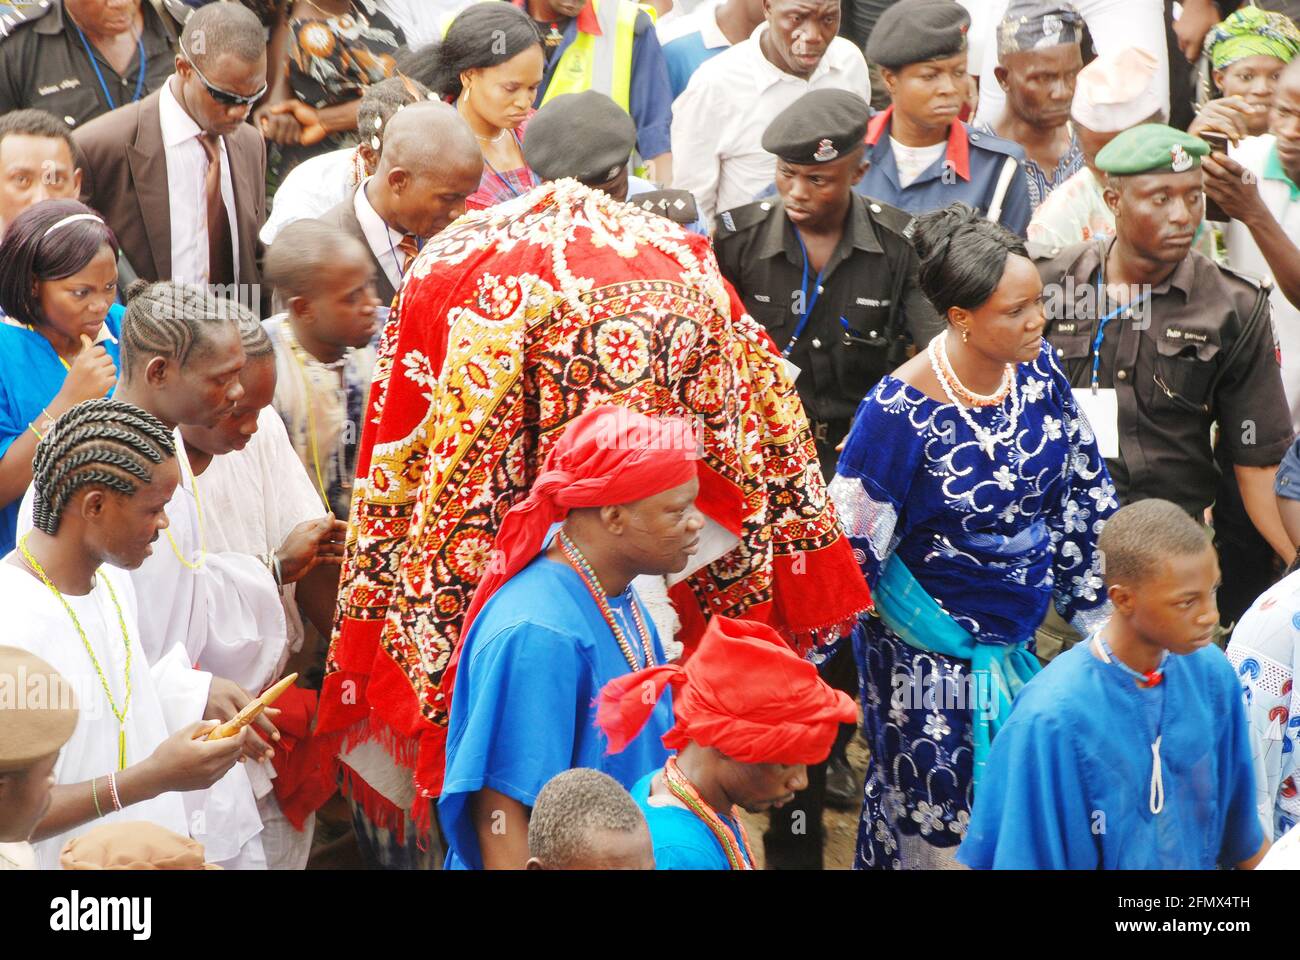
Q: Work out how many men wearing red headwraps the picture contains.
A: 2